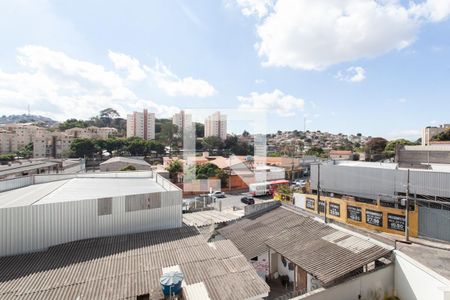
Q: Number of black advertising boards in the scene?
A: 6